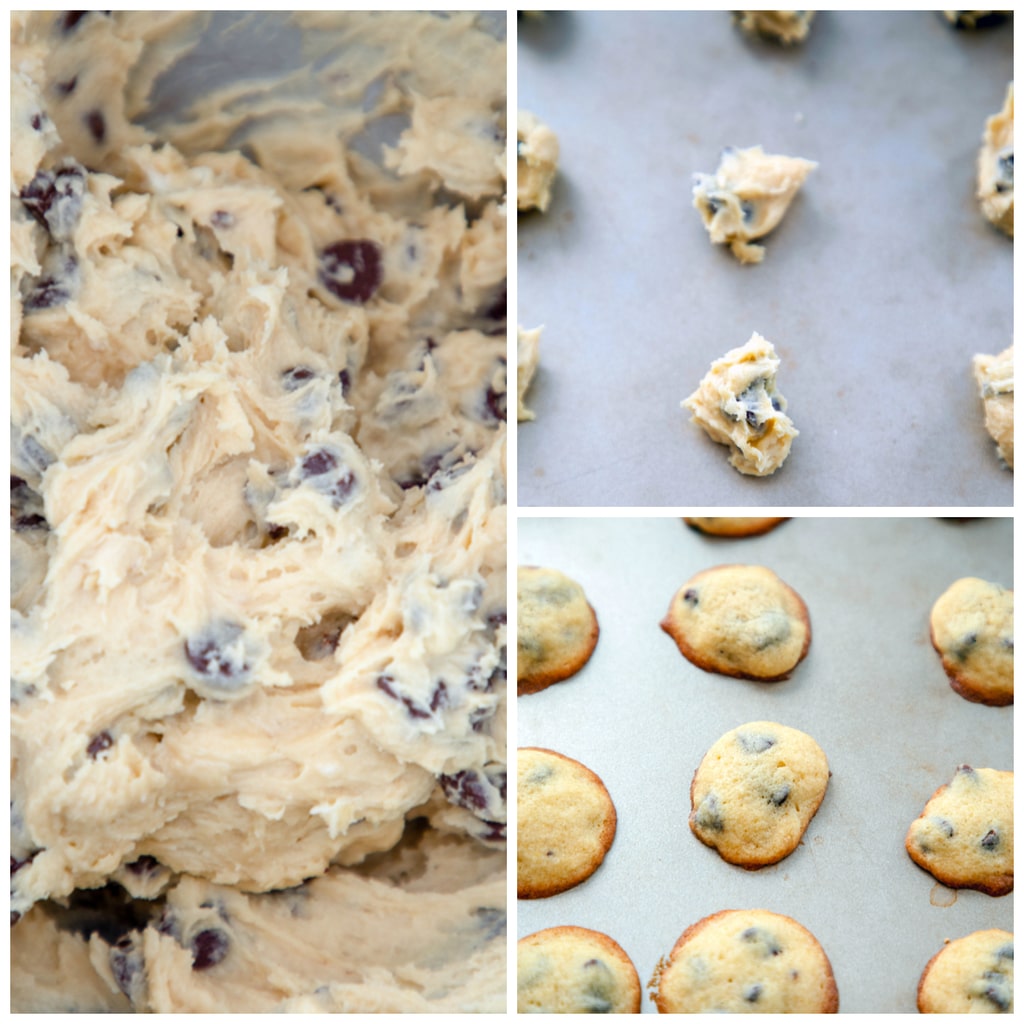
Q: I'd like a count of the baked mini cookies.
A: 11